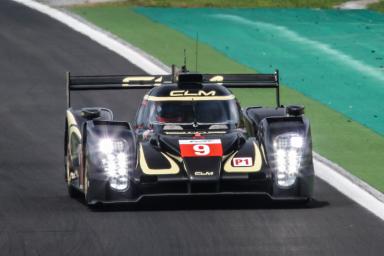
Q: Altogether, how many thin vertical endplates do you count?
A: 2